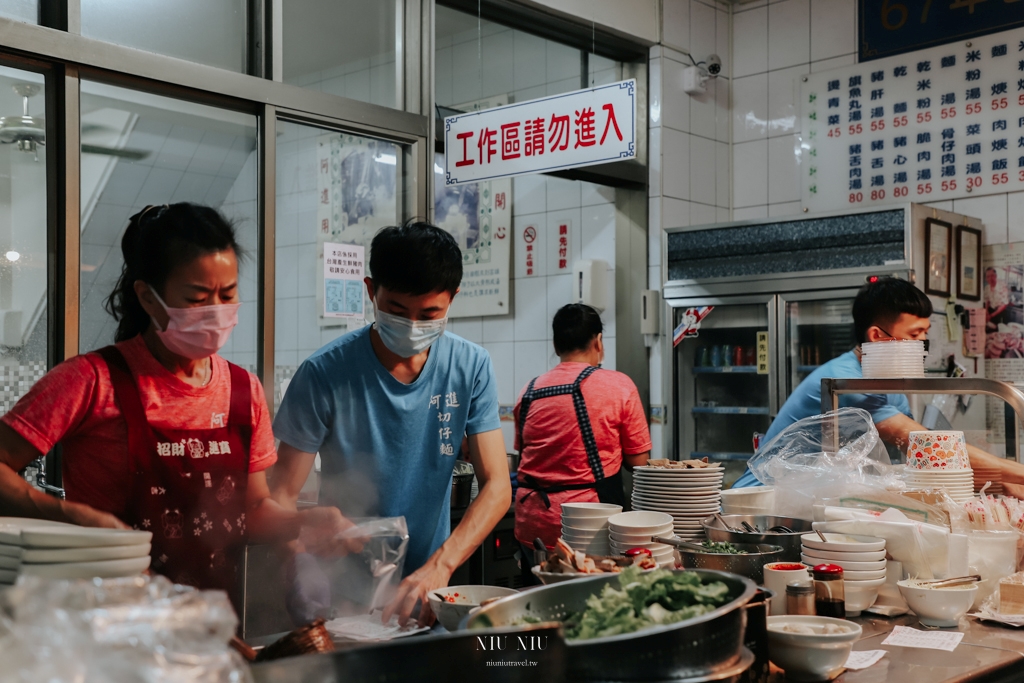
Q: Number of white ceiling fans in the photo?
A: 1